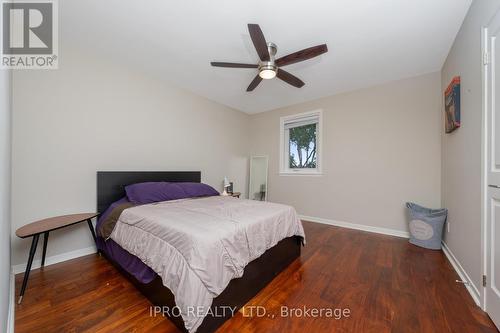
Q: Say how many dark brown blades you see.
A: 5